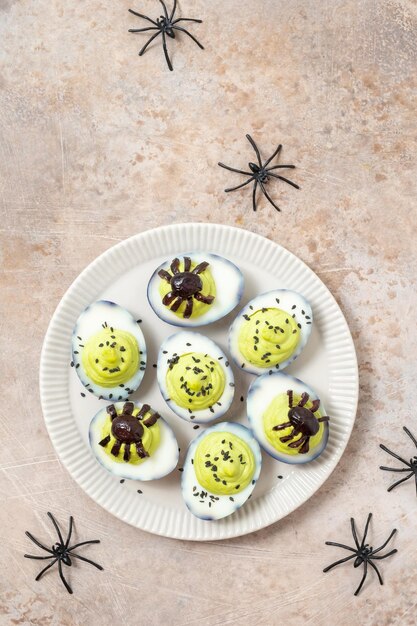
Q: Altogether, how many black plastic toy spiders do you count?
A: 5